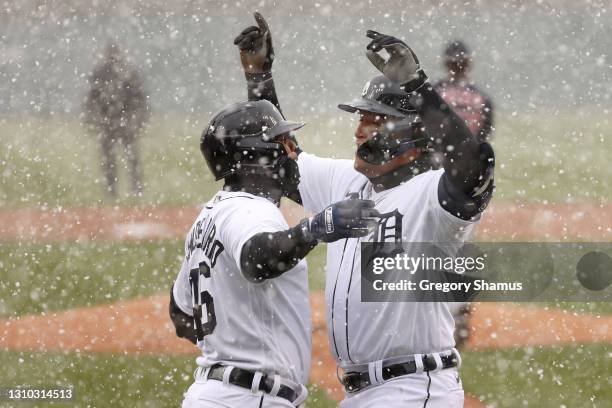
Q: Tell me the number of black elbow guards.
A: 1